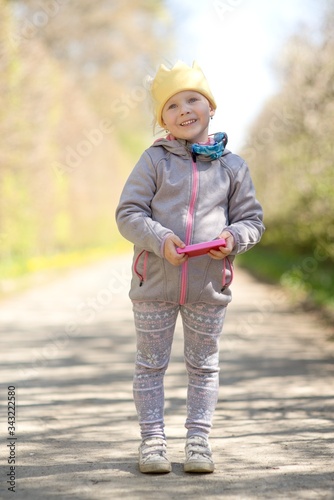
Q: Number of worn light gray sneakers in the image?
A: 2